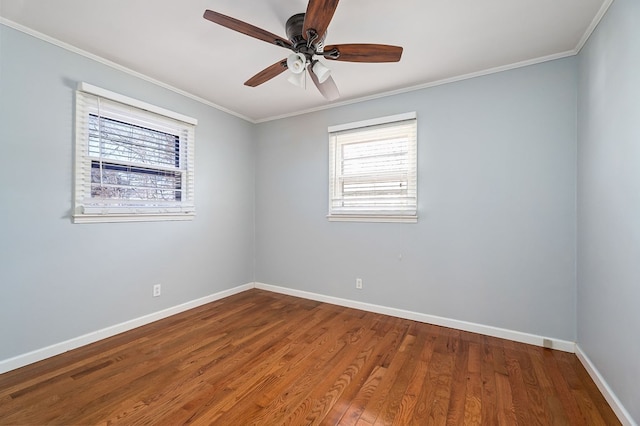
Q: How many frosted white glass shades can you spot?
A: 3